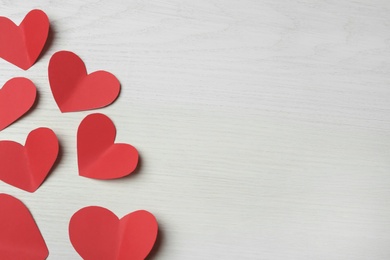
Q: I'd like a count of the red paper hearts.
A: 7